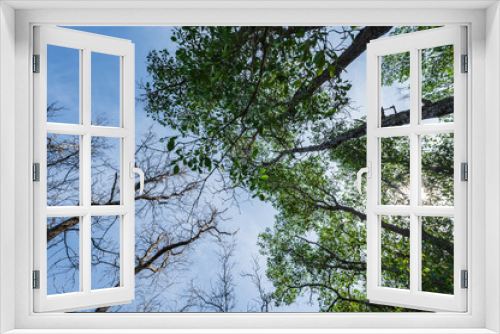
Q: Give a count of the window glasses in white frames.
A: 12